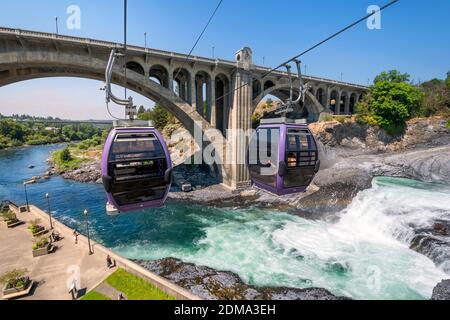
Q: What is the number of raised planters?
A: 4